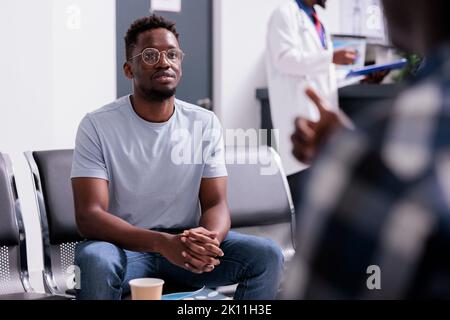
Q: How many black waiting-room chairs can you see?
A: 3